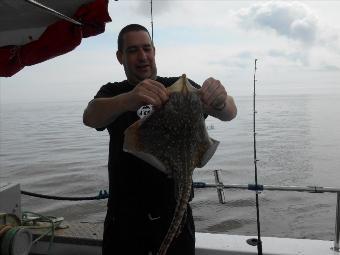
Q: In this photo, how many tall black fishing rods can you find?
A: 2